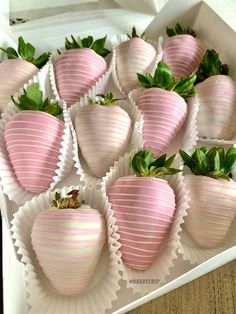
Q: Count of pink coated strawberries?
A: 5